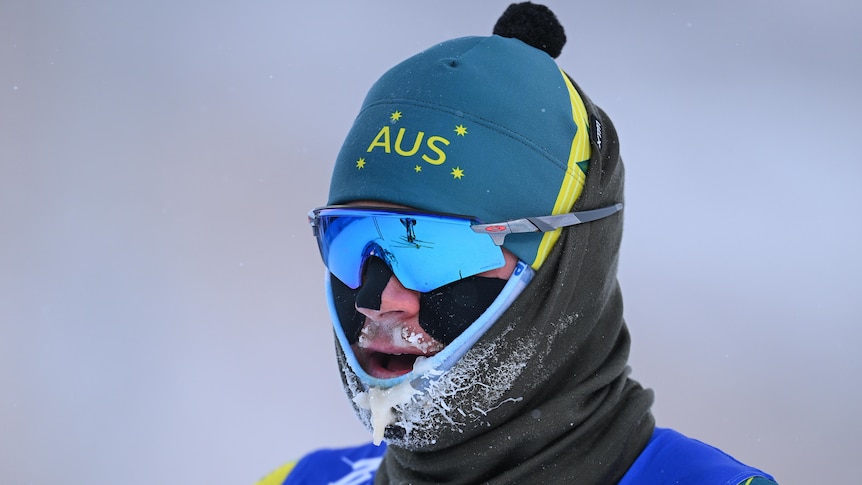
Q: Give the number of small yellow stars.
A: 5